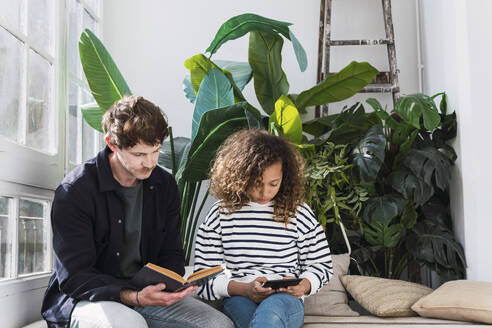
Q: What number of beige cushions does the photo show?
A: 3